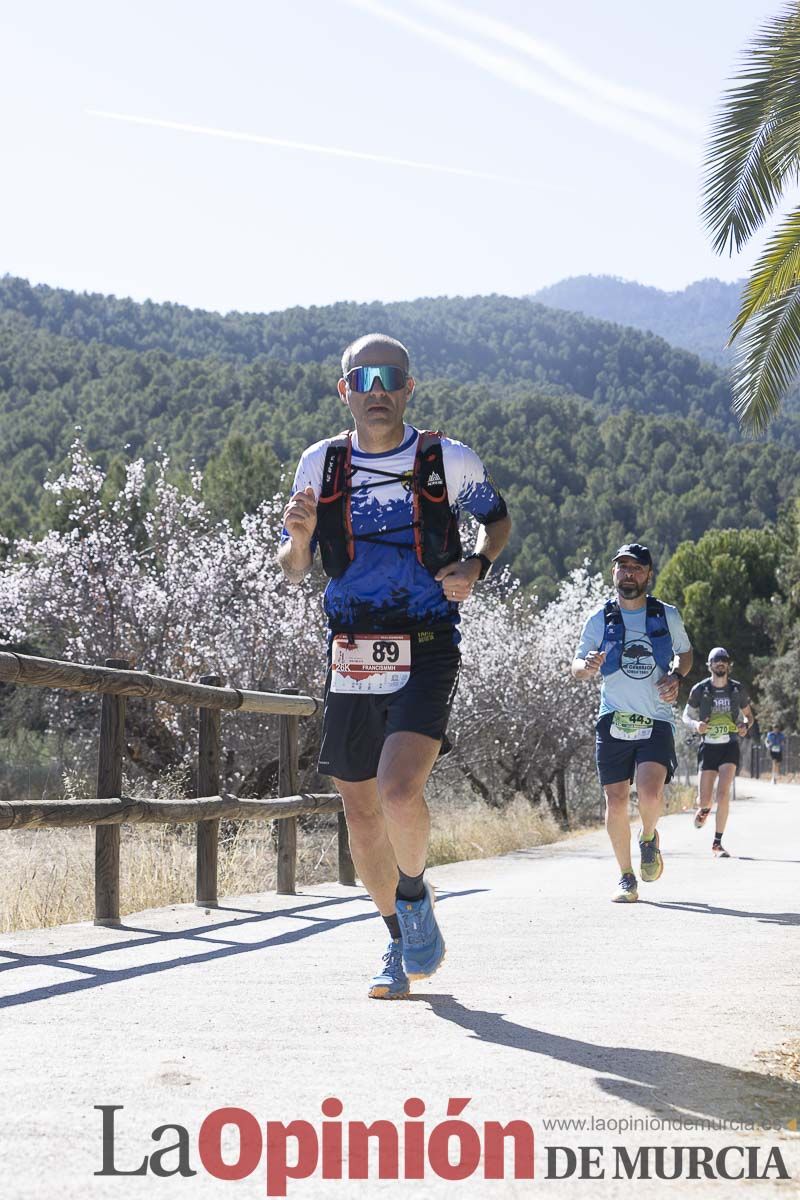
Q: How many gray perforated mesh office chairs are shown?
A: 0